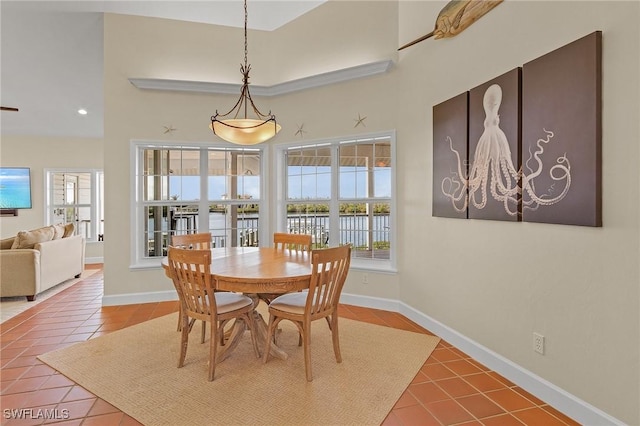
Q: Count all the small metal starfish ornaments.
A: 3